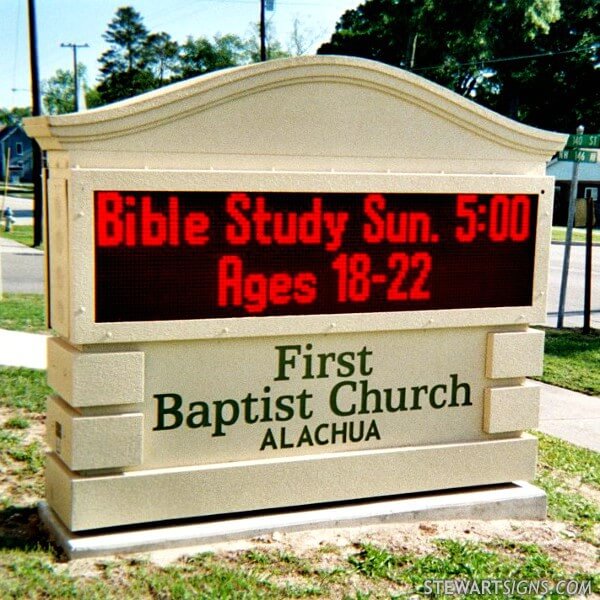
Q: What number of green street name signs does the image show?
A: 2